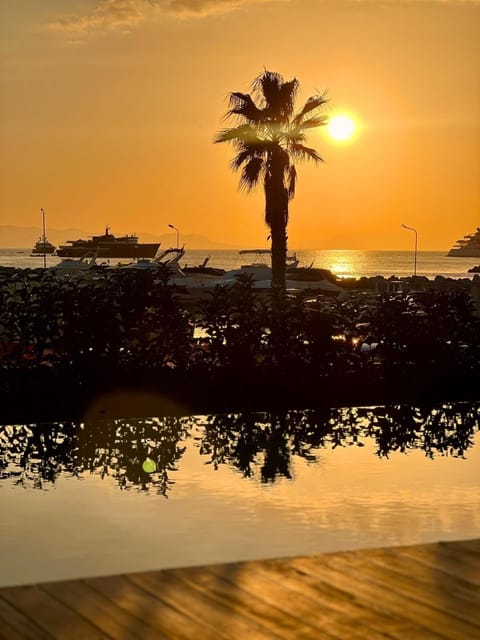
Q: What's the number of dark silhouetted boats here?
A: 3